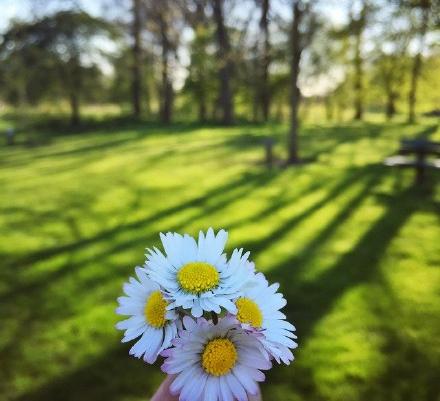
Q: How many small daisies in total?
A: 4